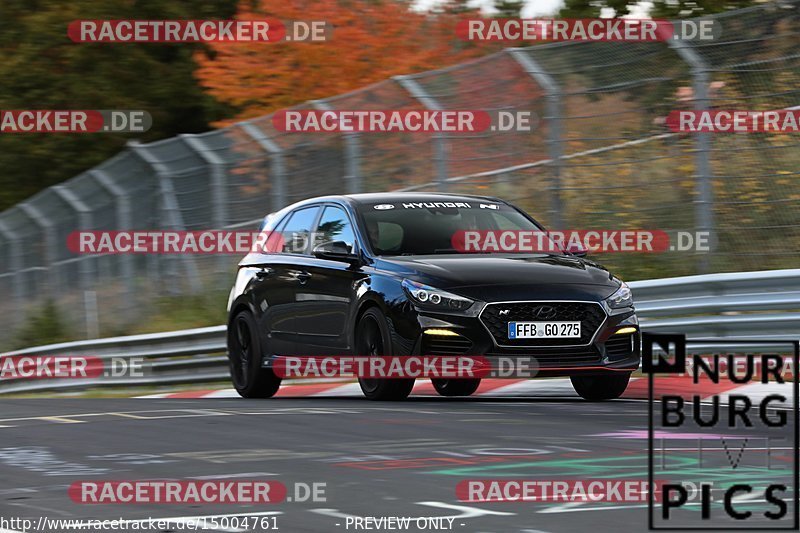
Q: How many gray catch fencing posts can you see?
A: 11